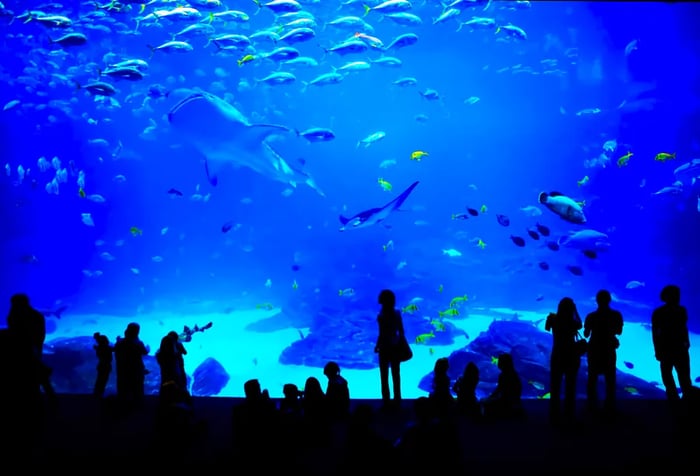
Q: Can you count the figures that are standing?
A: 8